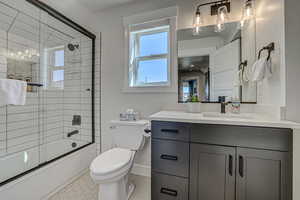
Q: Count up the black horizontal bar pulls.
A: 3